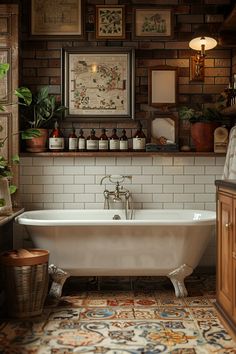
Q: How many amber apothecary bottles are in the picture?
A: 8